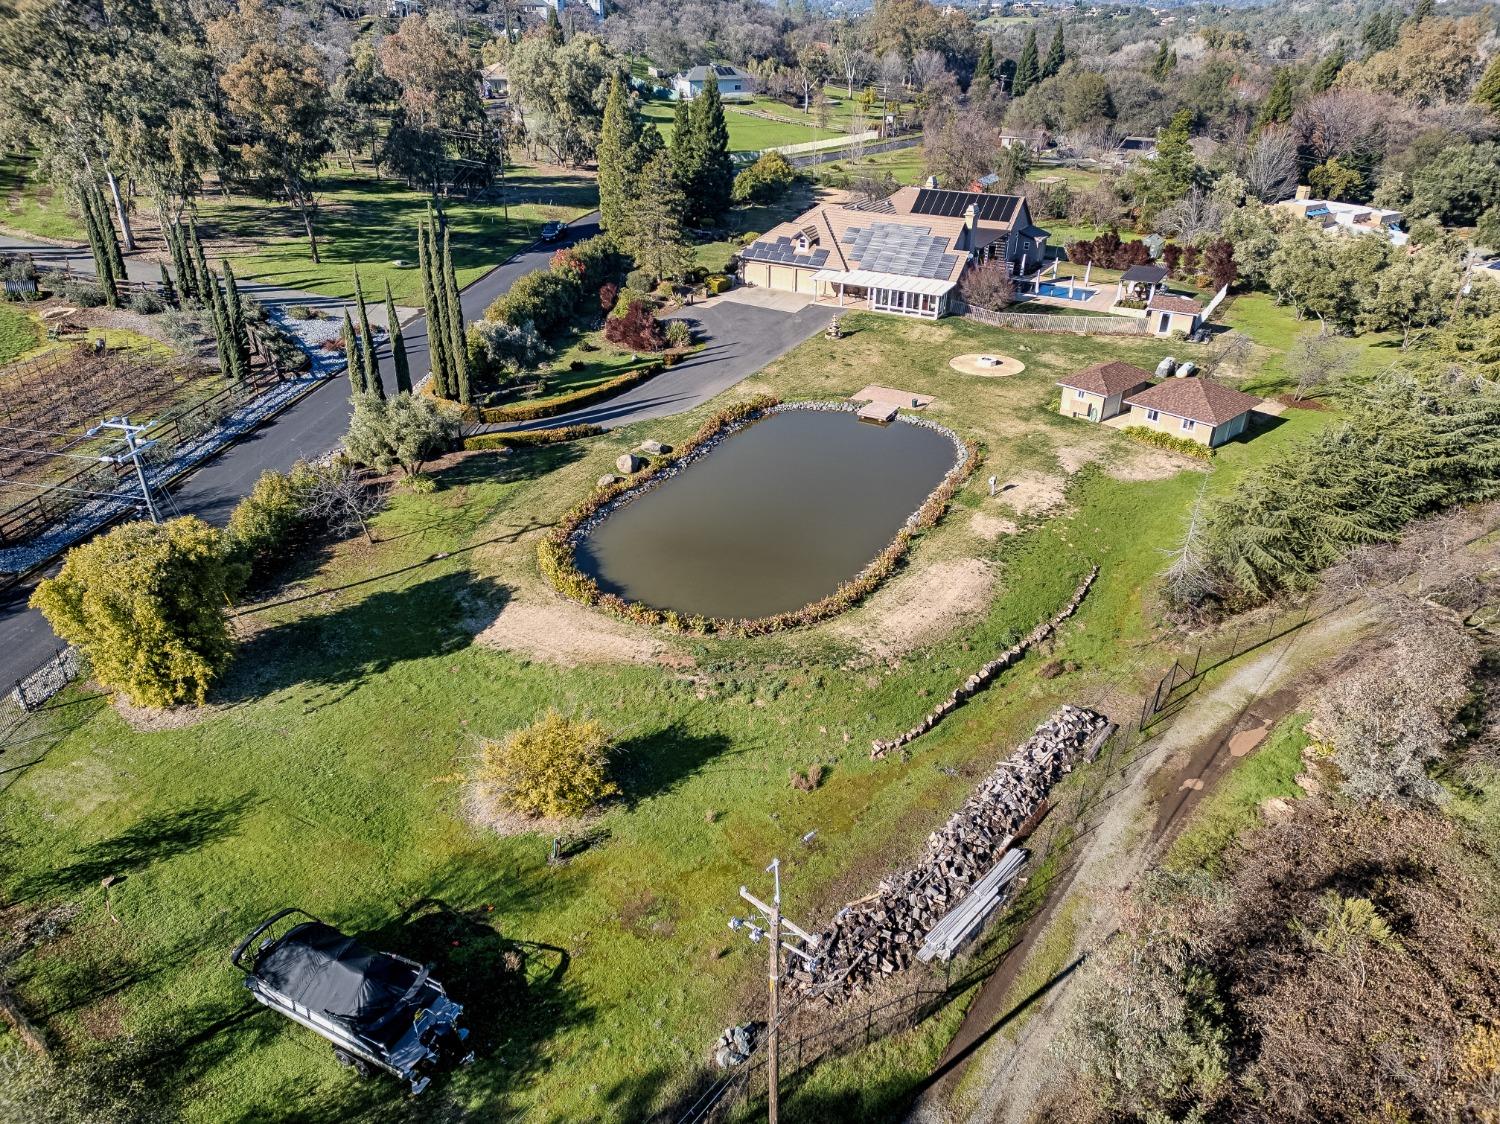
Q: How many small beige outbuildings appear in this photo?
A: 3